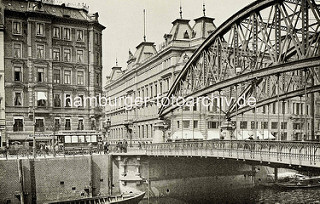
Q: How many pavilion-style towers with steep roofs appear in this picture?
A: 4